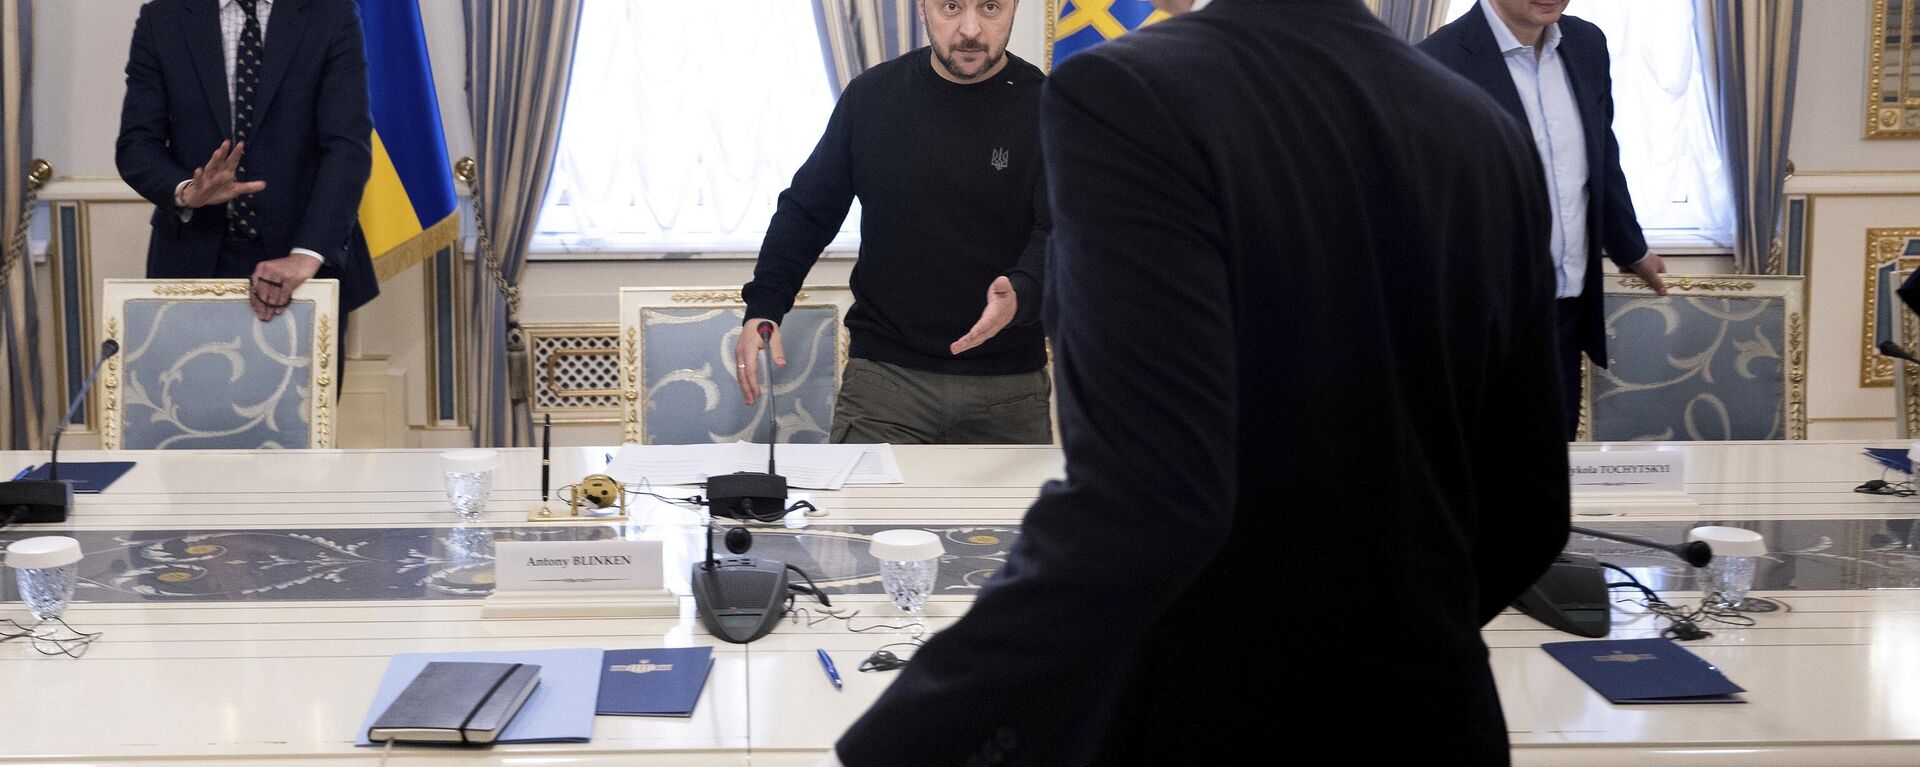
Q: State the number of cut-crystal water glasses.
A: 4